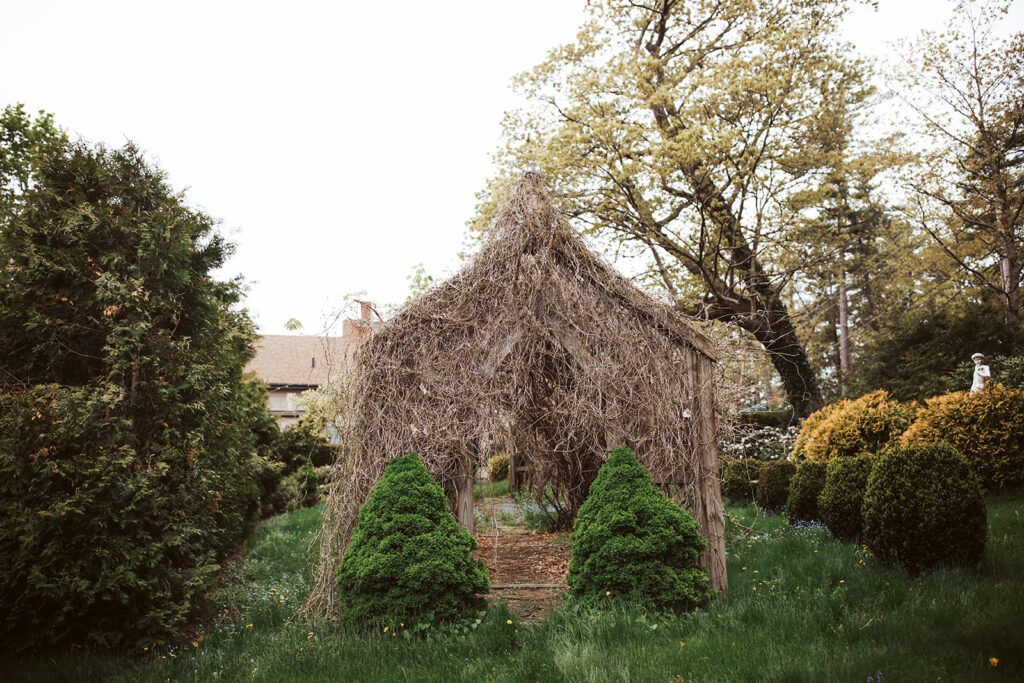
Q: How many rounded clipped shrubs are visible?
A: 5